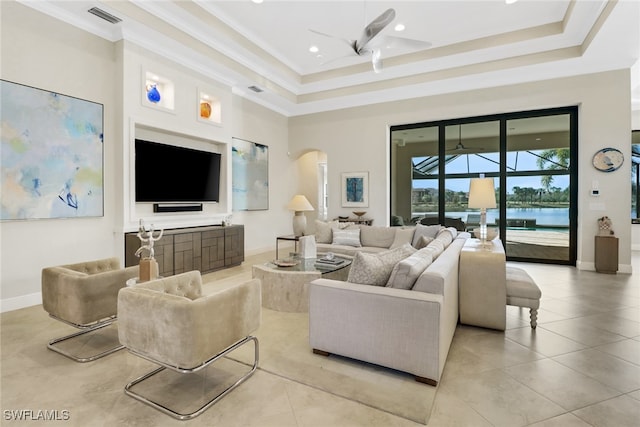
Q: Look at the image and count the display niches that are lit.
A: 2